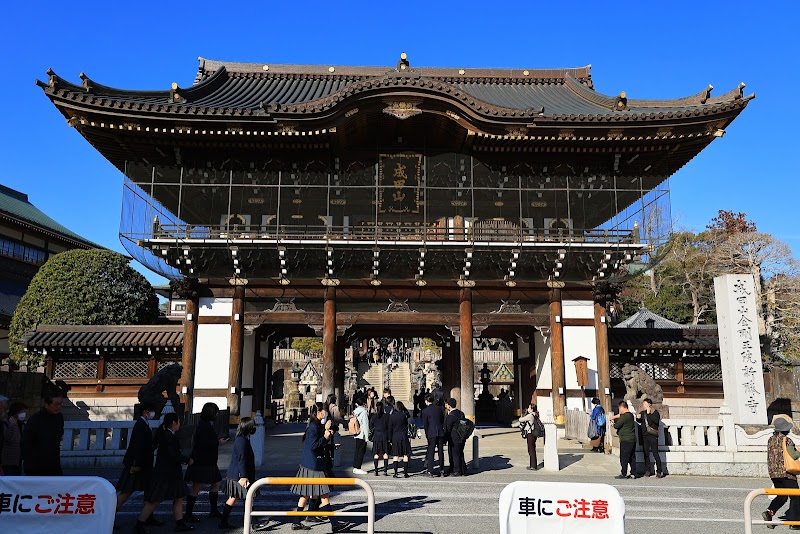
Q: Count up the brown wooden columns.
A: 6